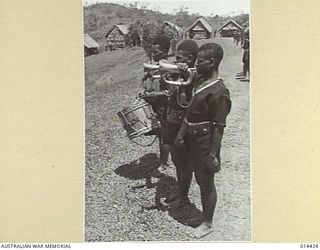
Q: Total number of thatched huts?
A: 5